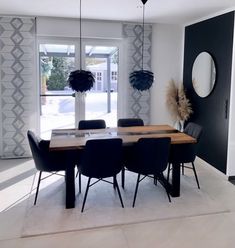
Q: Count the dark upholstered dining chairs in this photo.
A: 6